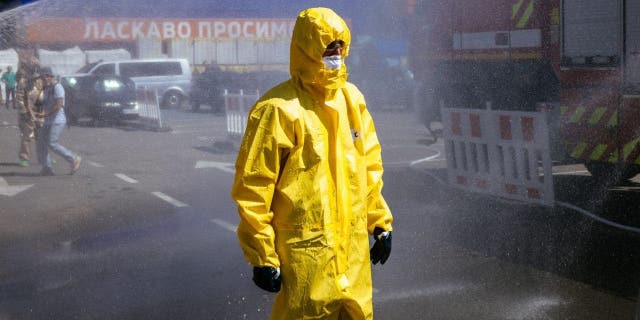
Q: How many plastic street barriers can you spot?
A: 3